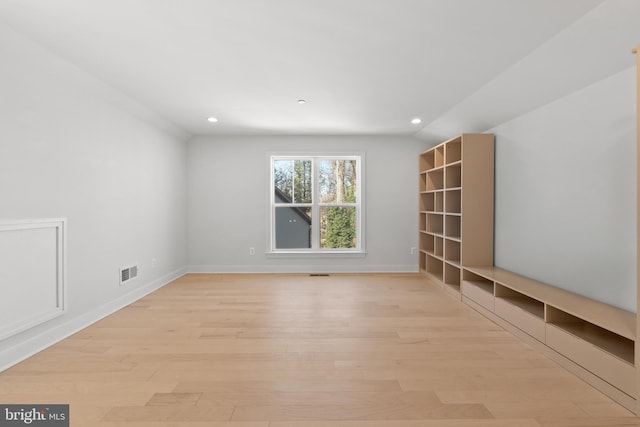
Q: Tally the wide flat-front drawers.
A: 3